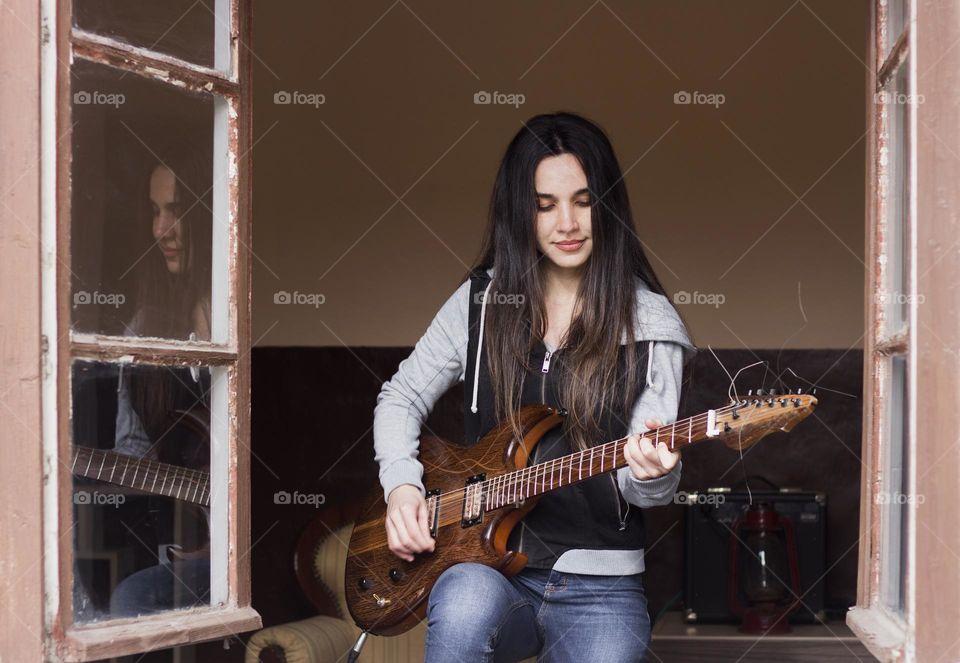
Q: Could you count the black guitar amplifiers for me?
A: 1